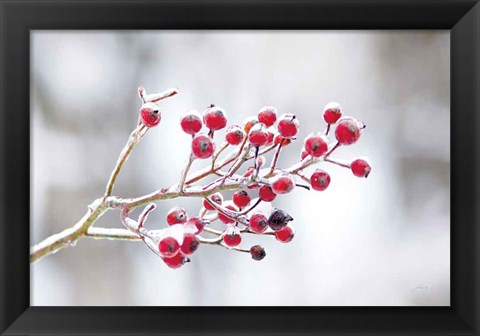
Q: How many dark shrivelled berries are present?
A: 2